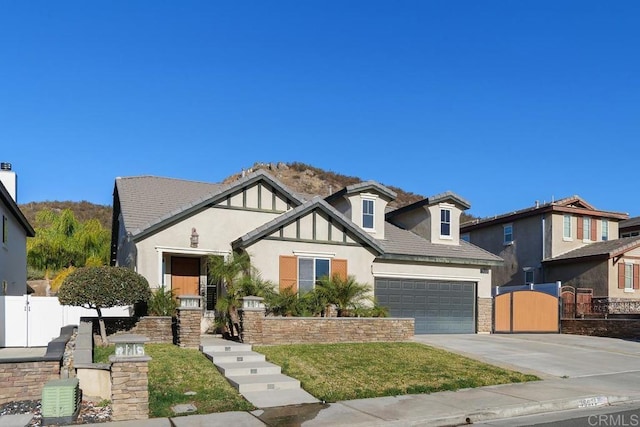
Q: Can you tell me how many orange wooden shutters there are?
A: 2